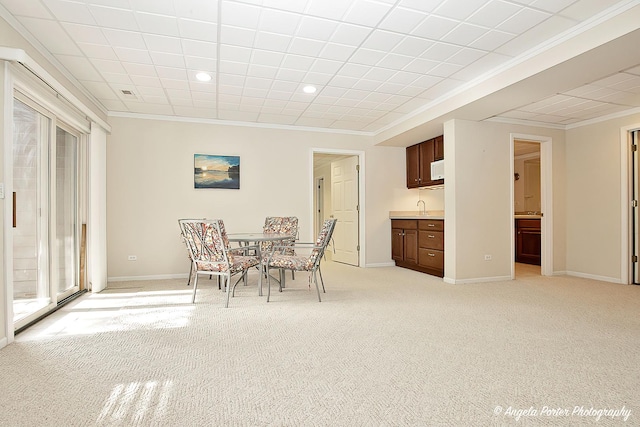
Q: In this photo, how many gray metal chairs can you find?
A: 4